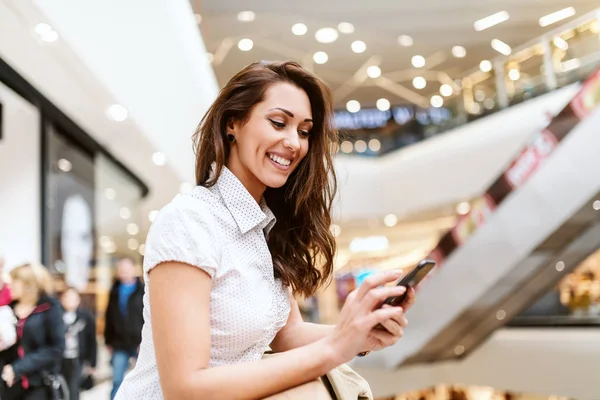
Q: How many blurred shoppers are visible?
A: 4